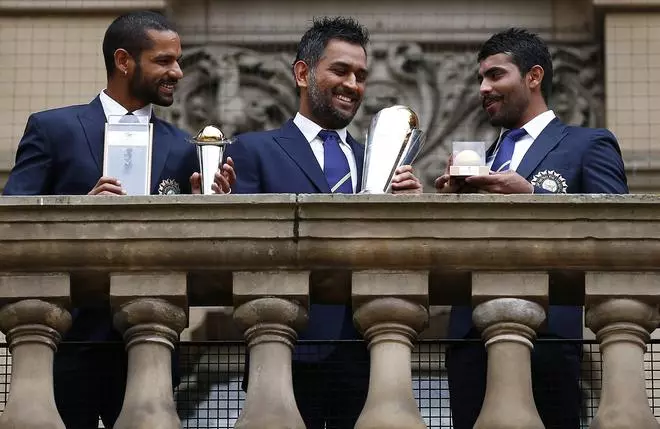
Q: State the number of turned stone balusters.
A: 6